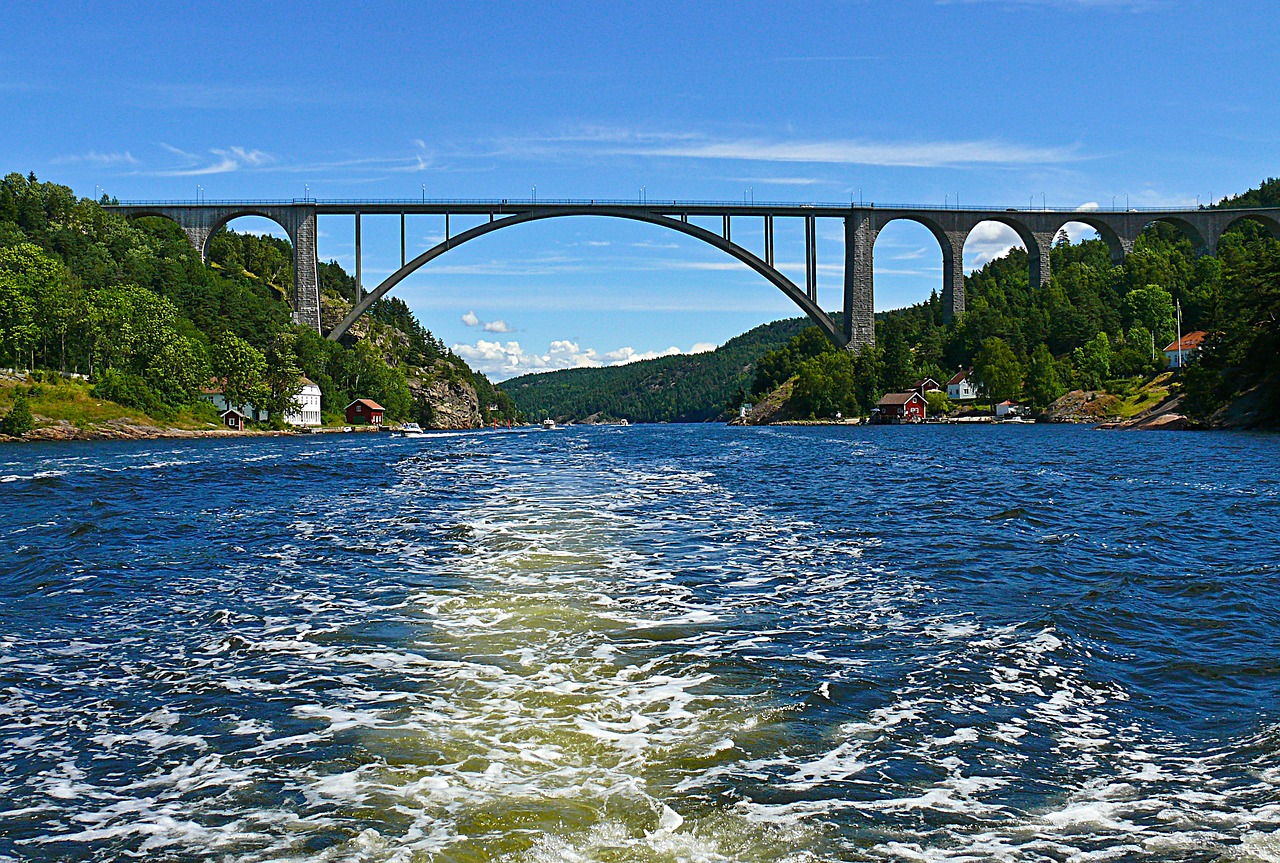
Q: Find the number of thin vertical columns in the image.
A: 12